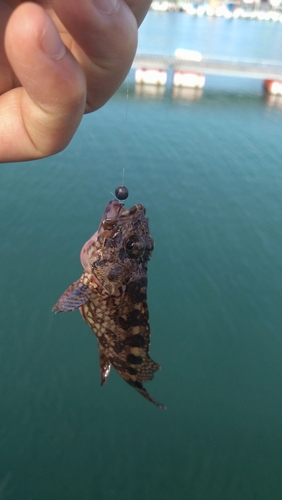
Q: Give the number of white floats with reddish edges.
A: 3